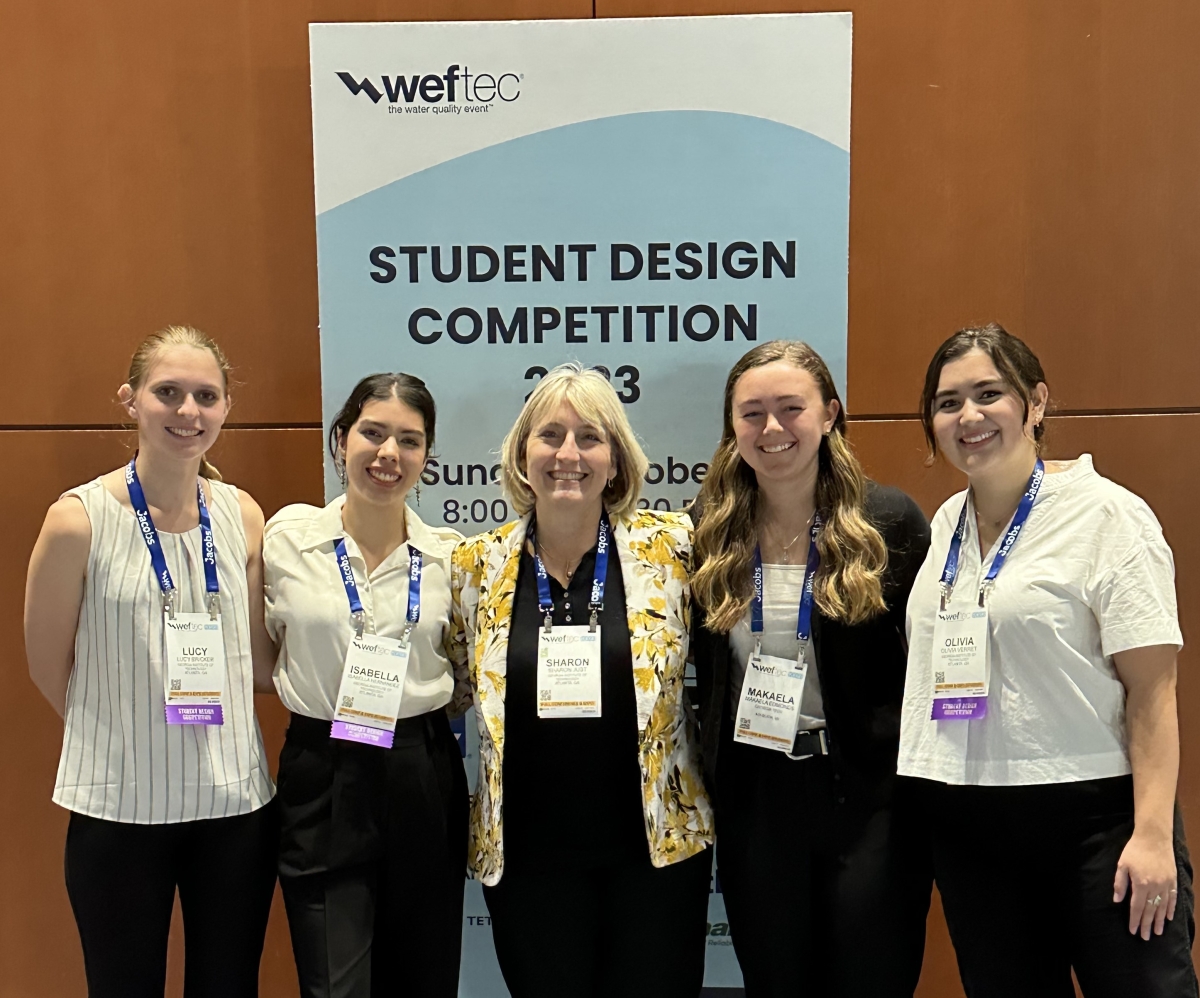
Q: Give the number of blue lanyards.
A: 5